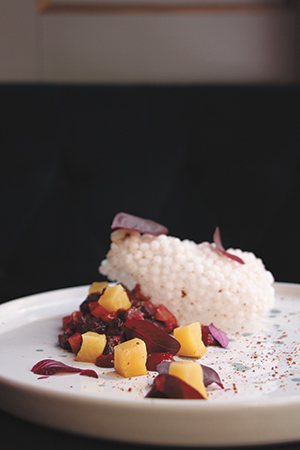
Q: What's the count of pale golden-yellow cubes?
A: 6